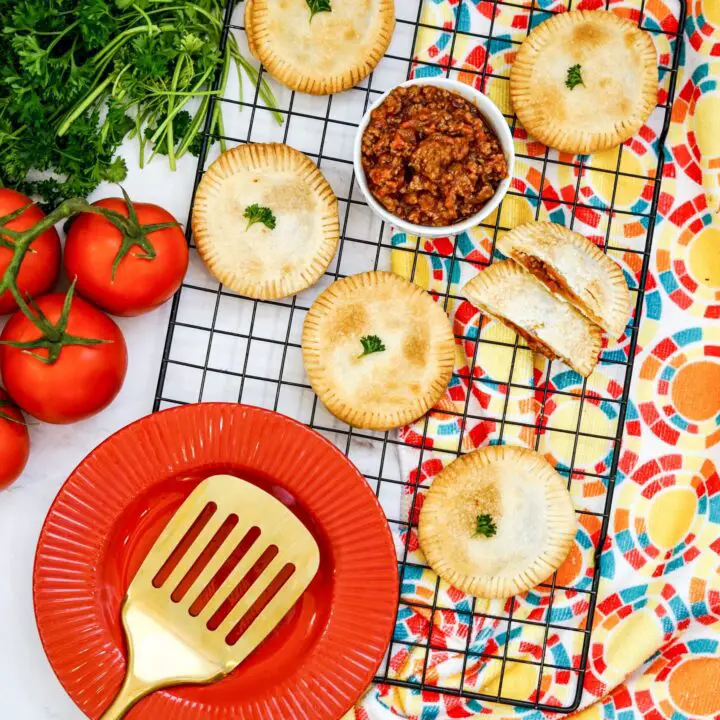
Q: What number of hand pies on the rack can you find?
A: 6